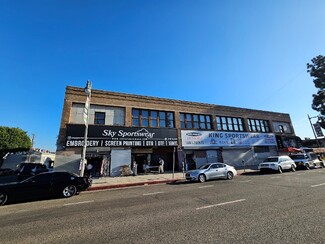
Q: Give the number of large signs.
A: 2